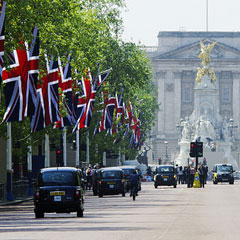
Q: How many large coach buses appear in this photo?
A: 0